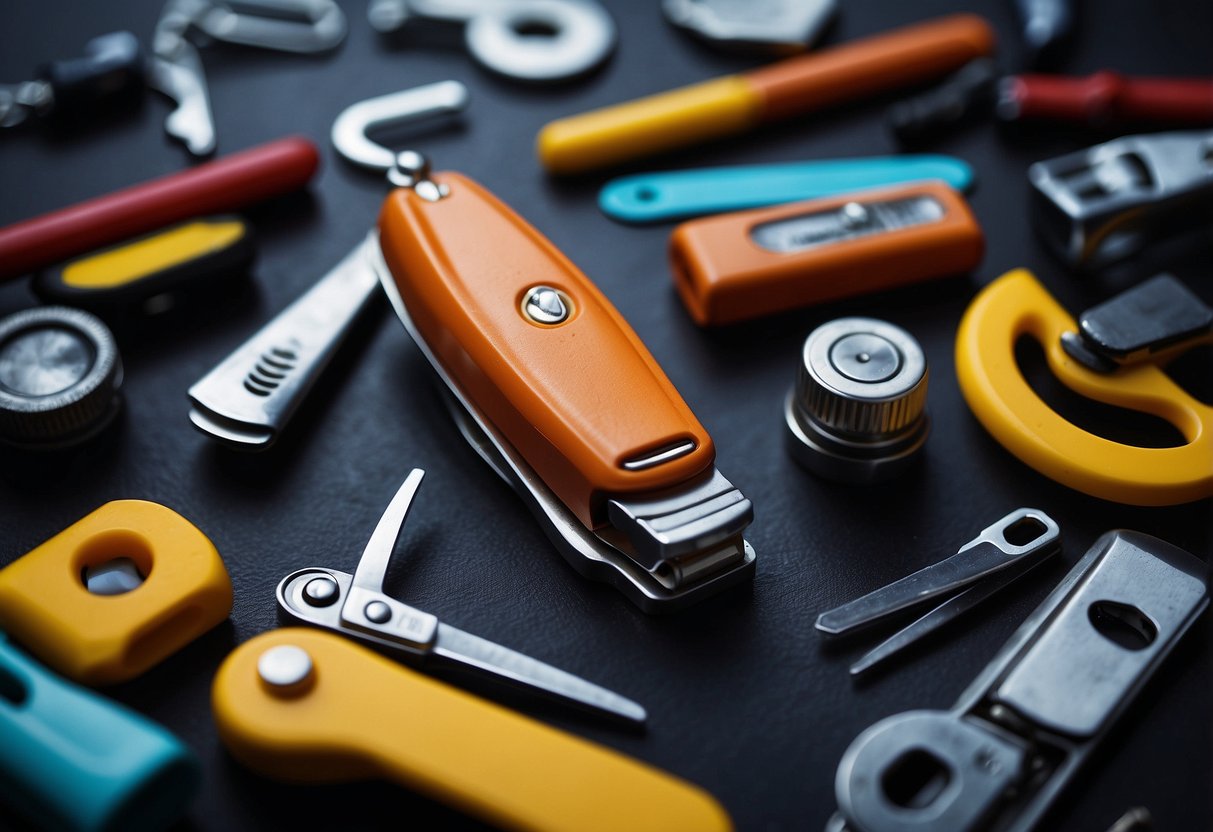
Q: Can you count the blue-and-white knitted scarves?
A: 0